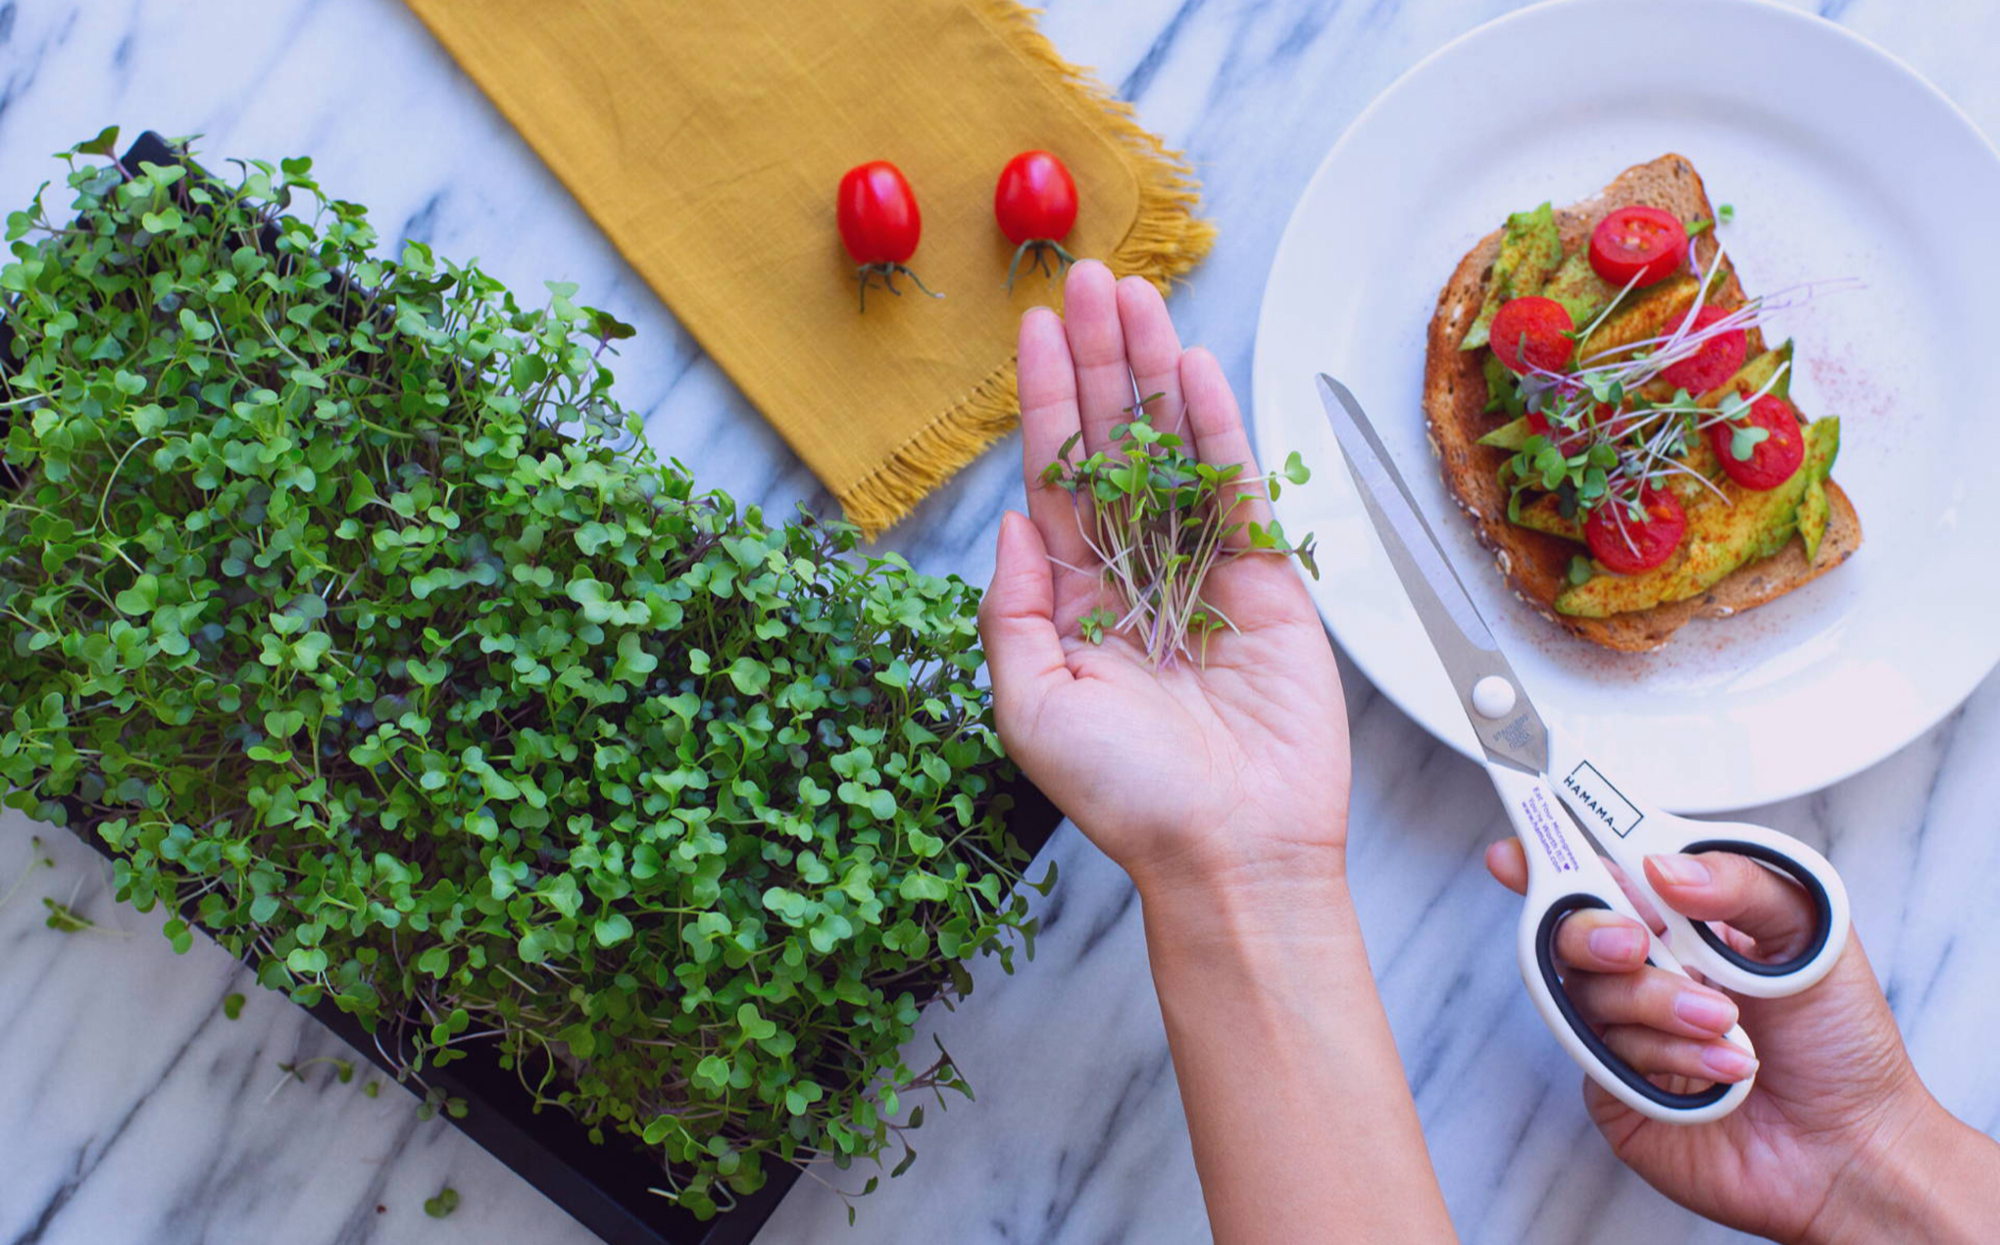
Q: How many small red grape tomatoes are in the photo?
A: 2